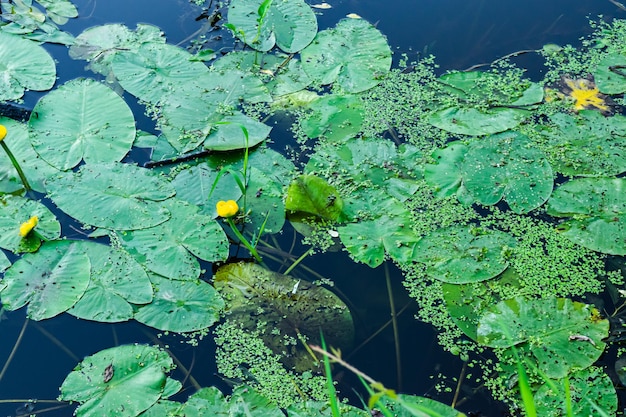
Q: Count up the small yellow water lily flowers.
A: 3